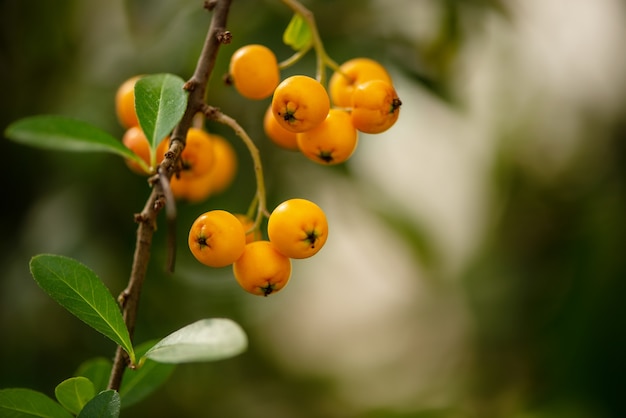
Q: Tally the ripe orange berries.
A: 15